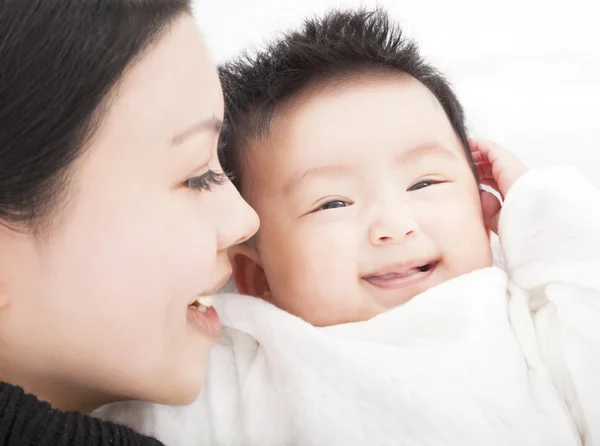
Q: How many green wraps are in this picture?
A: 0